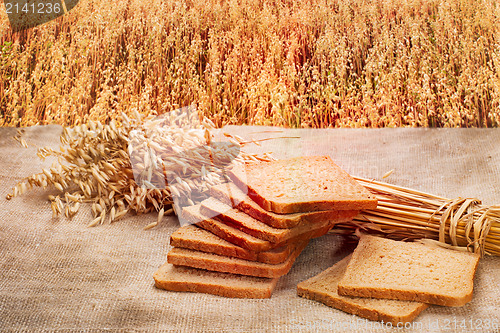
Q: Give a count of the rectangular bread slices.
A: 9